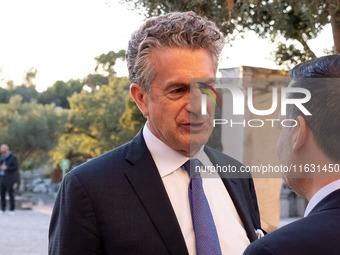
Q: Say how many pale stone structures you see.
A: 1